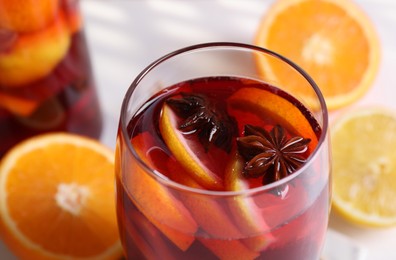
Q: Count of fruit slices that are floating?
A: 5